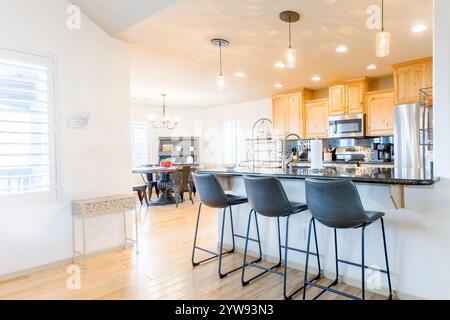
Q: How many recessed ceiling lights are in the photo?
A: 7